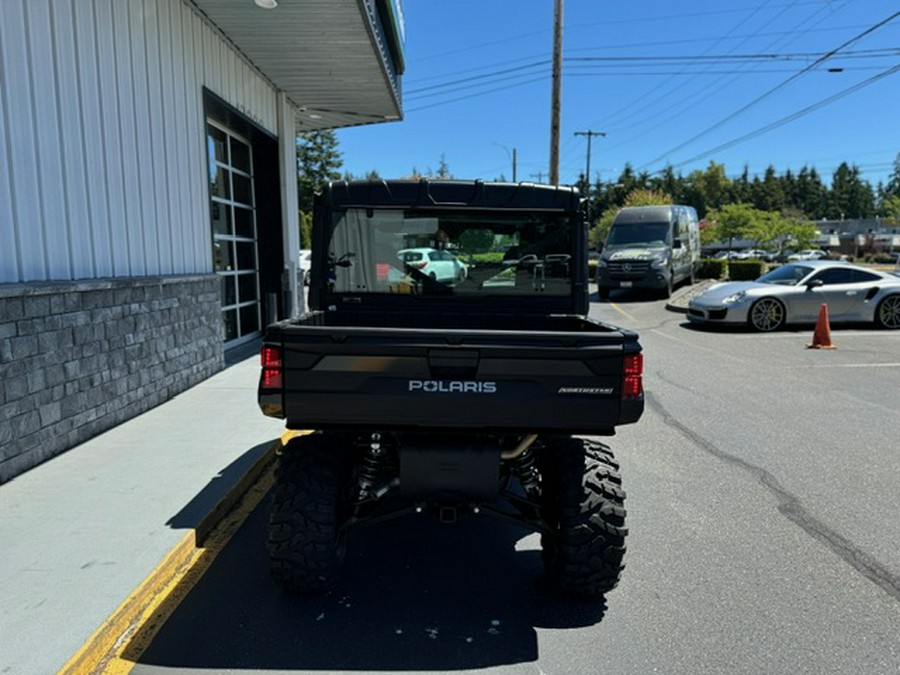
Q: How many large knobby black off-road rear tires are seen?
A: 2